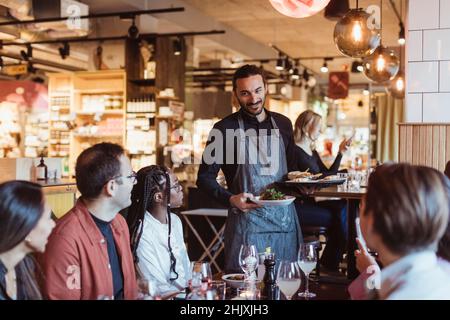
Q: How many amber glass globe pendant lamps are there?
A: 3